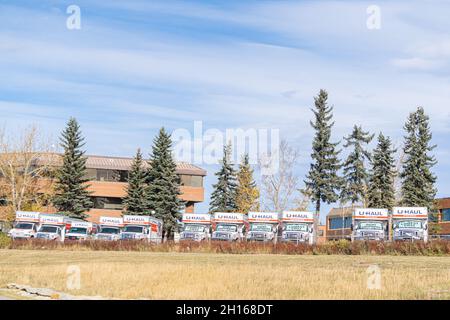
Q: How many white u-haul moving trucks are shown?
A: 11